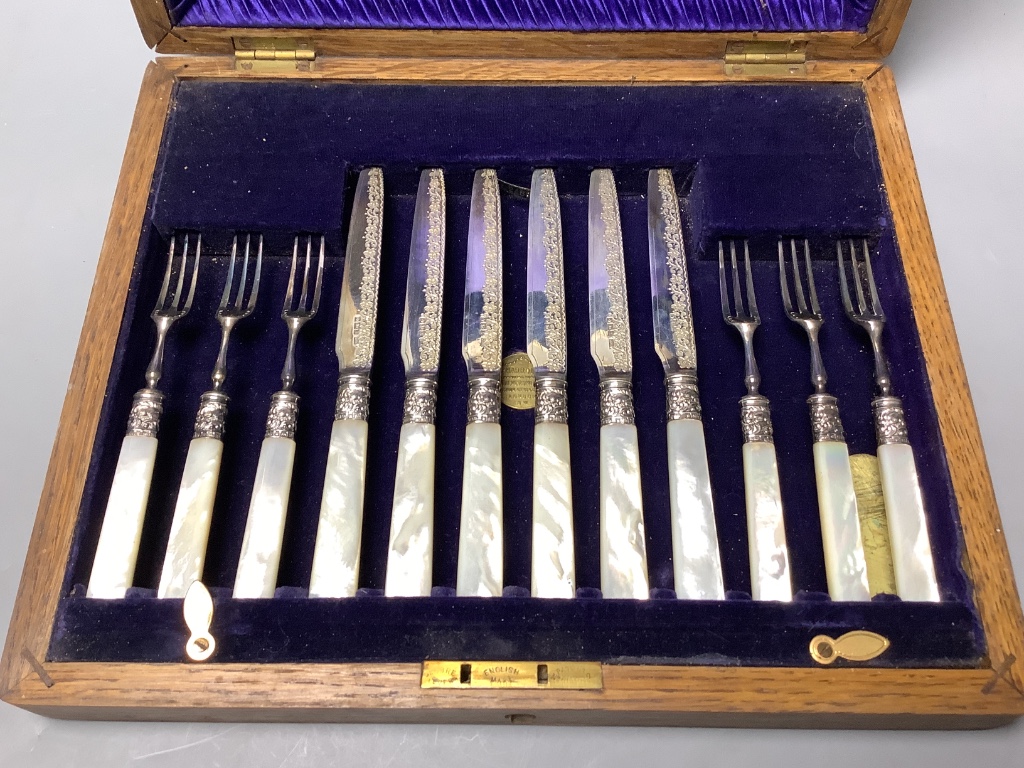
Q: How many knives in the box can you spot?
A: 6